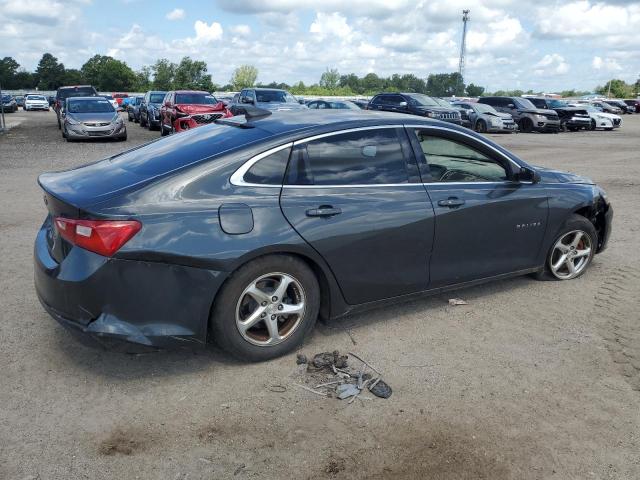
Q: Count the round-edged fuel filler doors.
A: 1